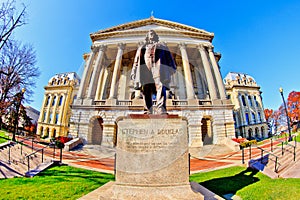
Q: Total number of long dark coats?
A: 1